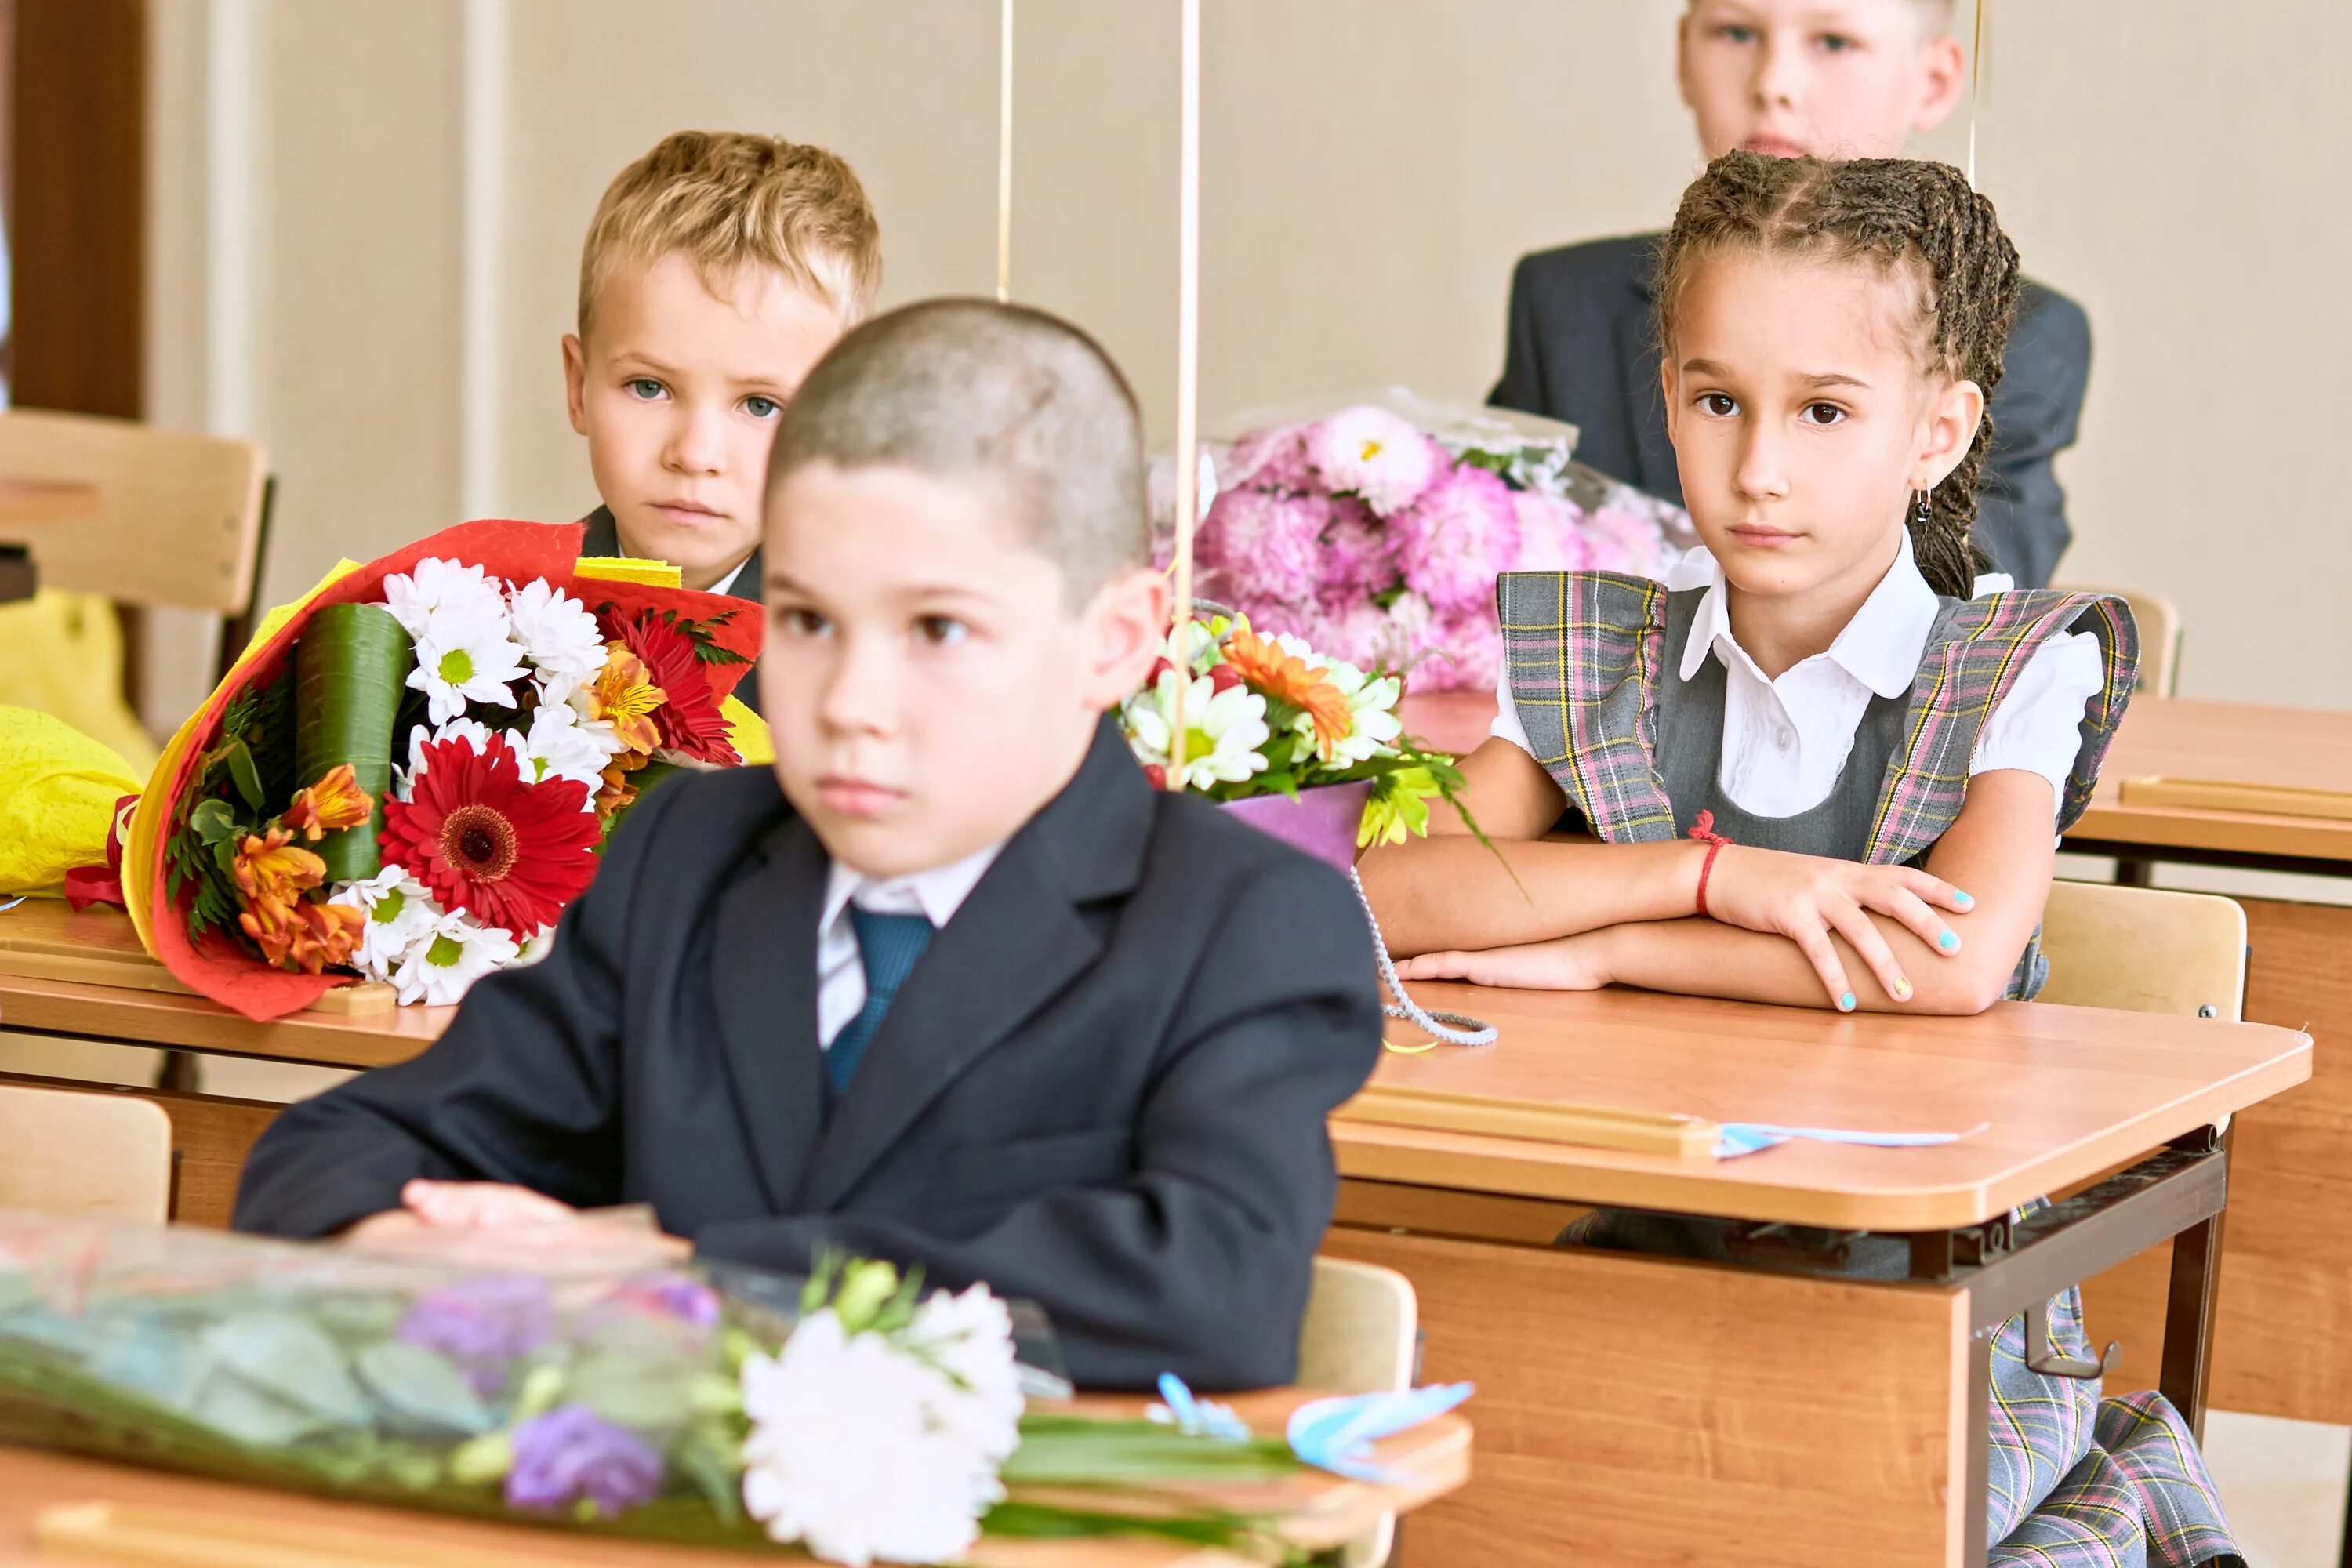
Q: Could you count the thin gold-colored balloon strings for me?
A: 3